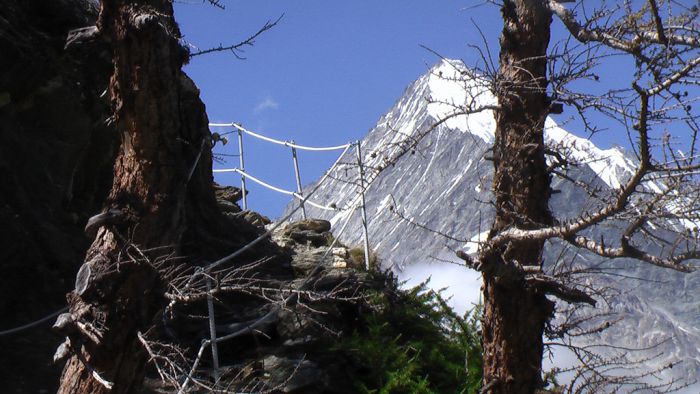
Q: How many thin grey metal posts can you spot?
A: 4